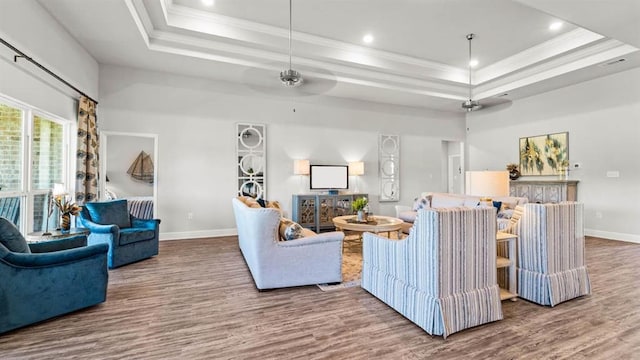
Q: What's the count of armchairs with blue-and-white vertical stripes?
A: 2